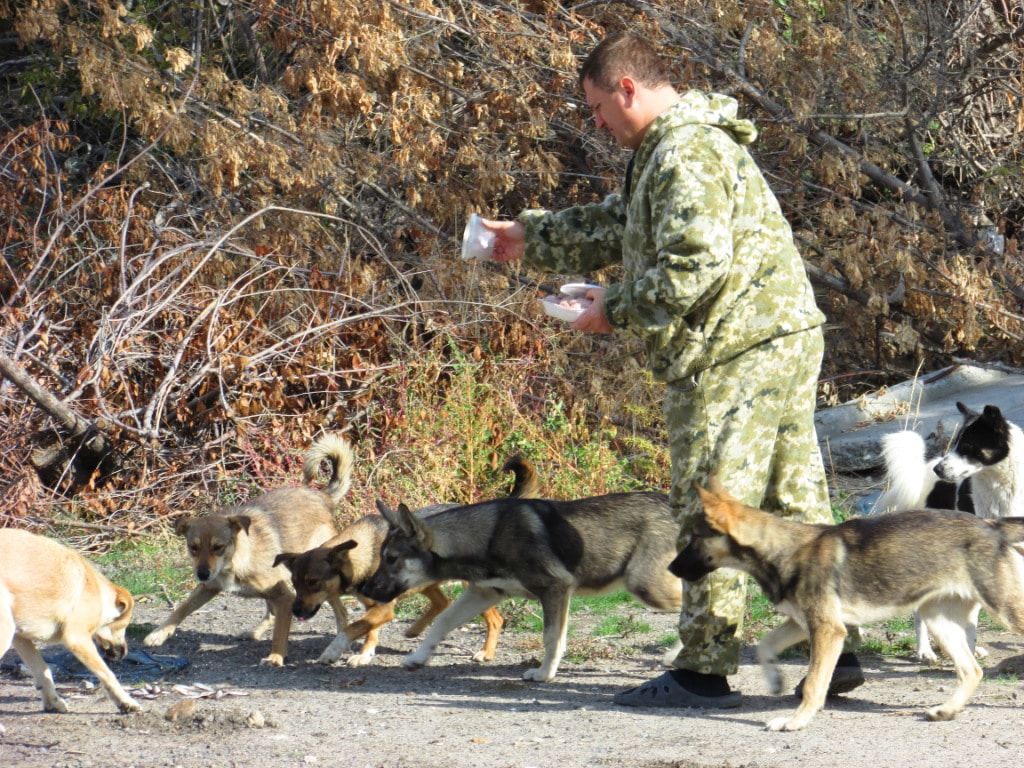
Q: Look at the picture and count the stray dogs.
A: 6